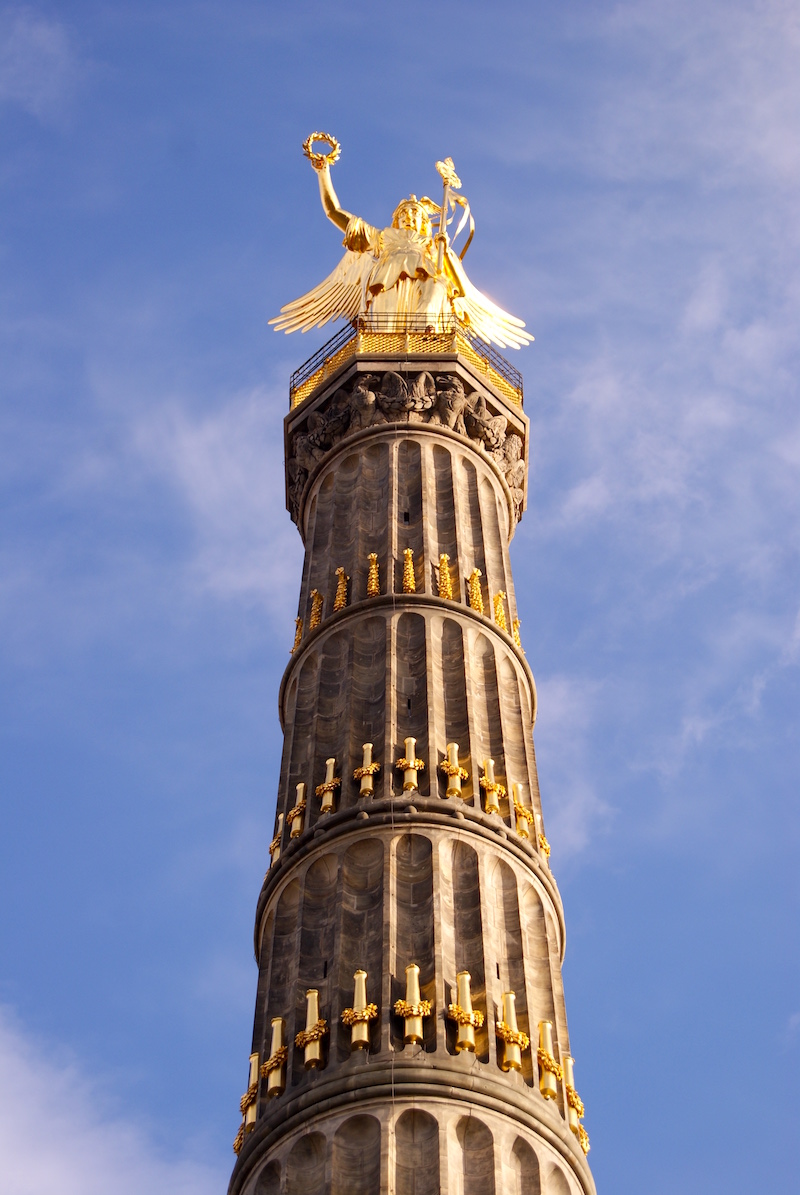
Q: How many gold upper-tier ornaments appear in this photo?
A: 9